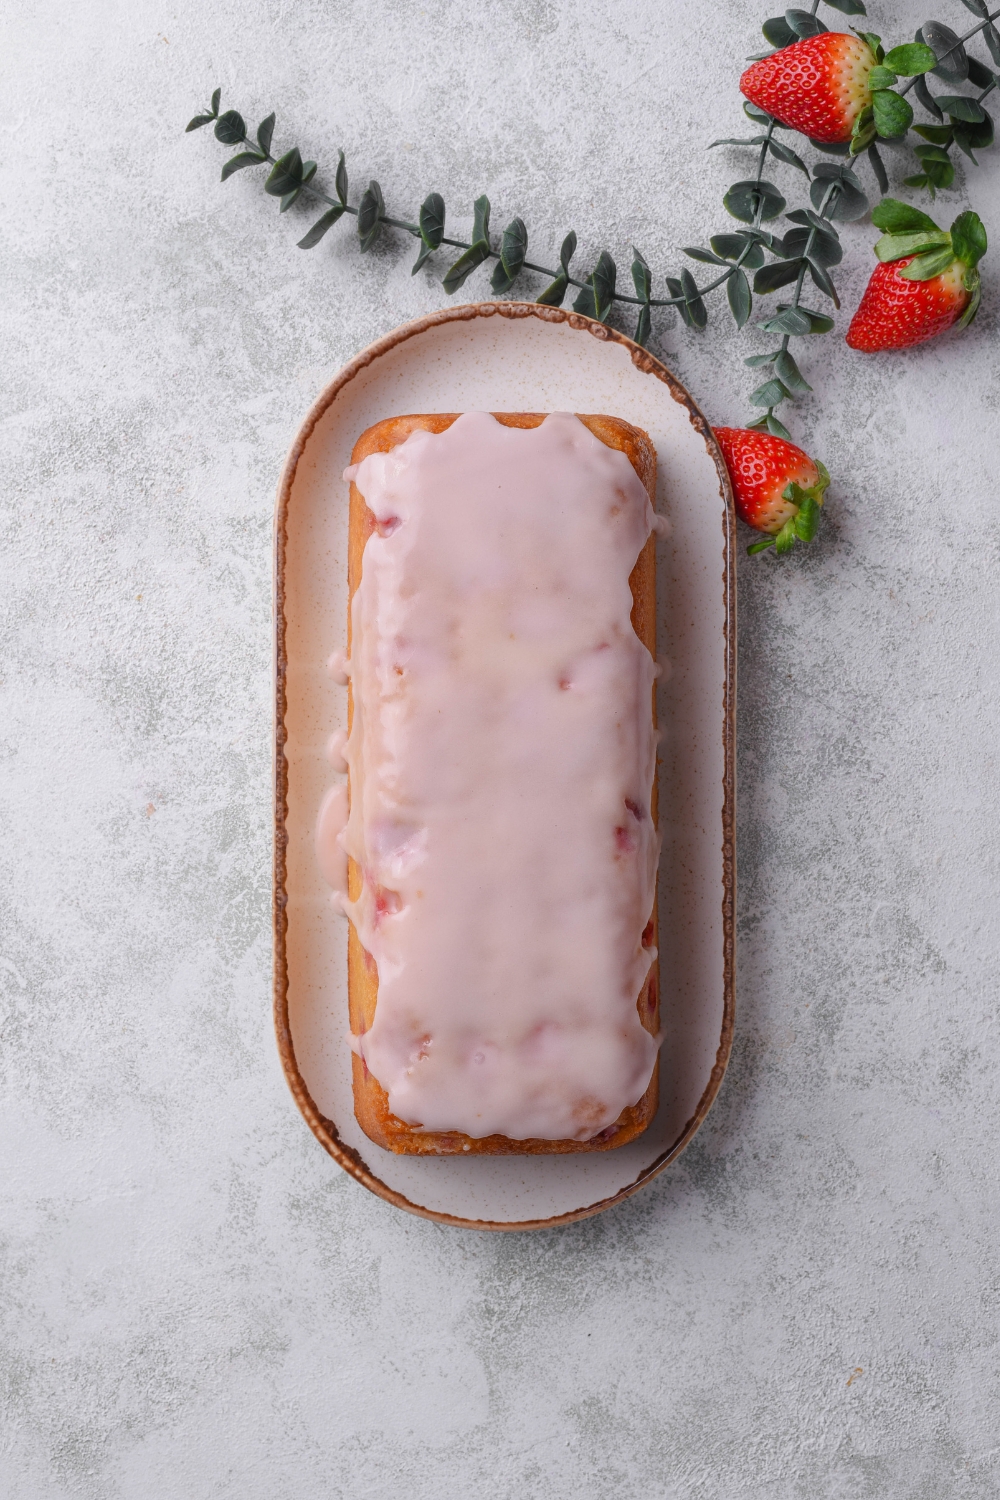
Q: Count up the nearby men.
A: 0